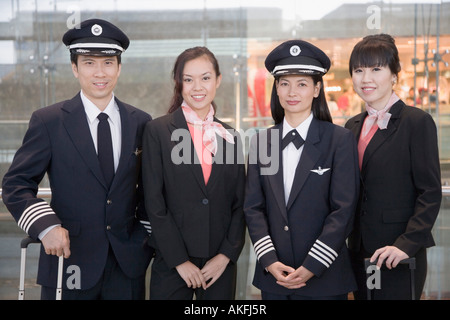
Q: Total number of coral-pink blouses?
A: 2